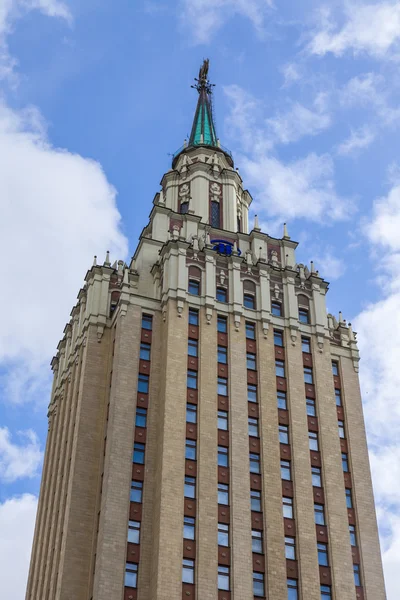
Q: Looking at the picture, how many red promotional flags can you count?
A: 0